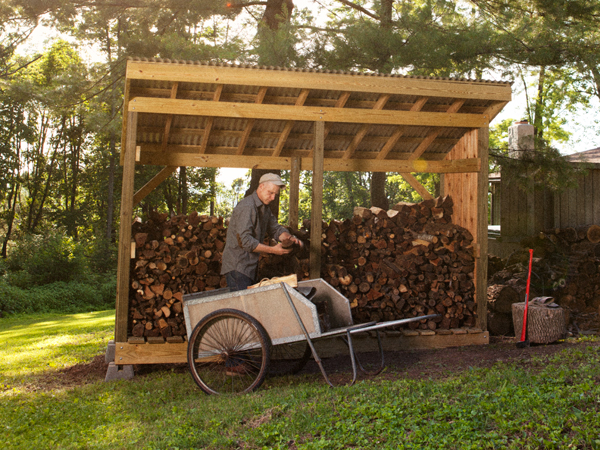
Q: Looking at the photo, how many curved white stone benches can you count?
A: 0